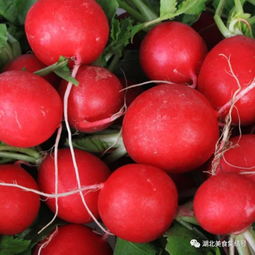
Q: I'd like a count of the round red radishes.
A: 13